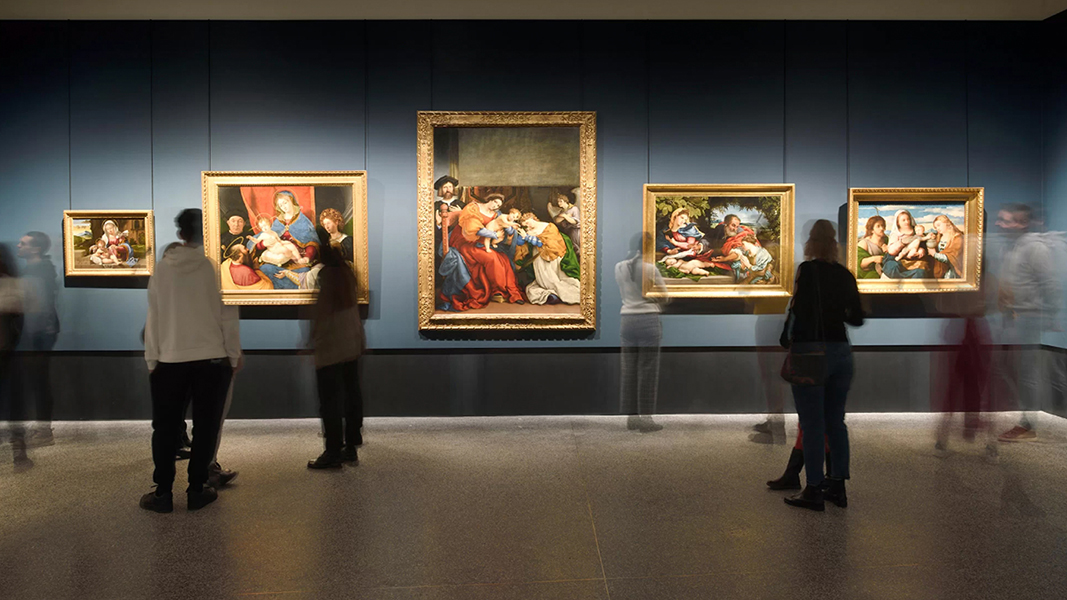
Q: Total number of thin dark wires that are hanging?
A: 10